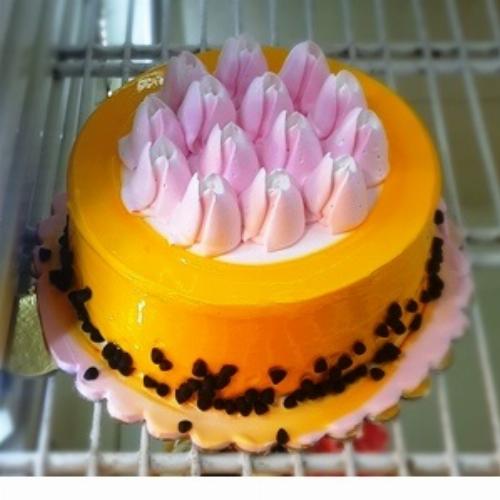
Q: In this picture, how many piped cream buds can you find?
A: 14